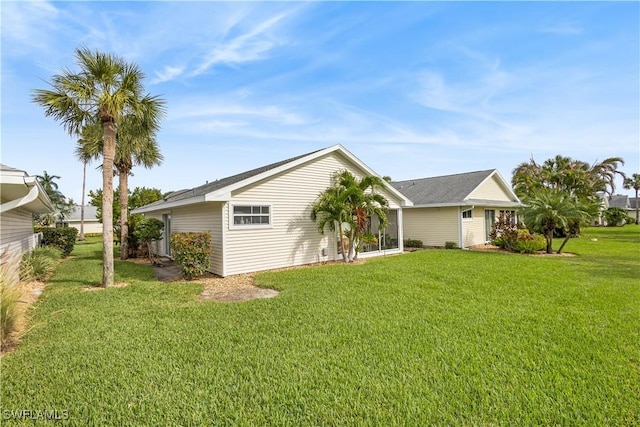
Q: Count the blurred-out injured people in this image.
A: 0